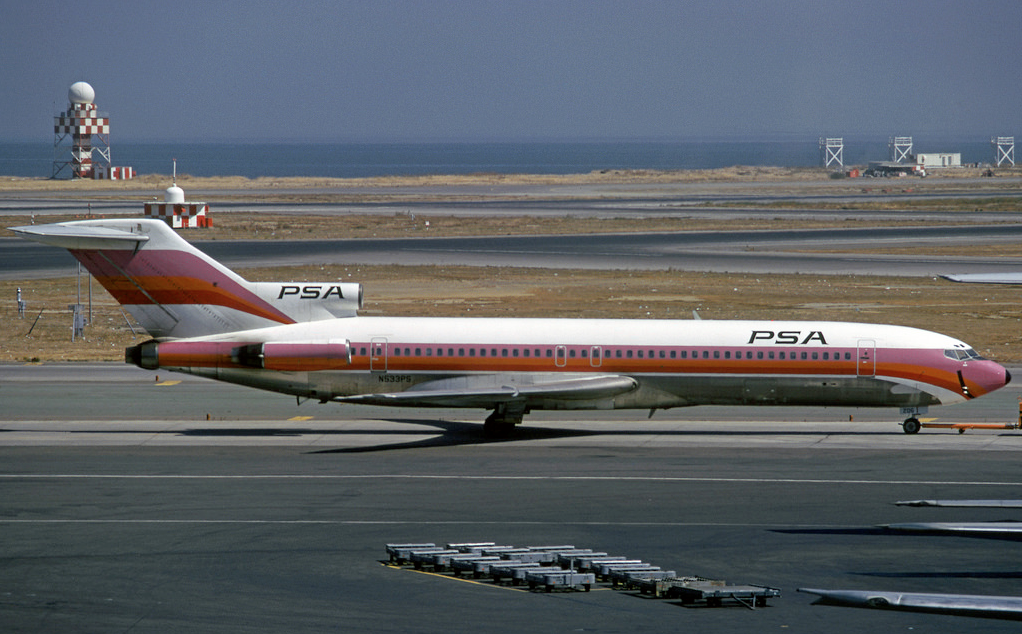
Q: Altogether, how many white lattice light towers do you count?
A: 3